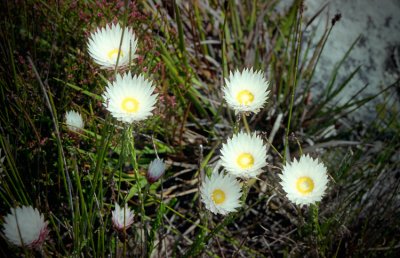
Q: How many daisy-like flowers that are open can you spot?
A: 6